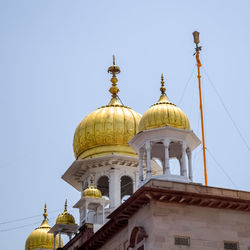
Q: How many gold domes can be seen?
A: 5